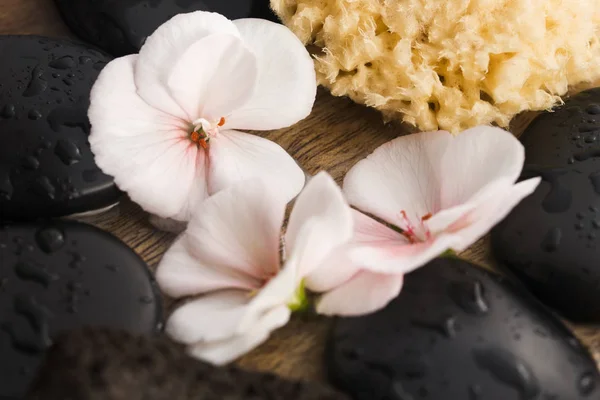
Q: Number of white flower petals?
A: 15